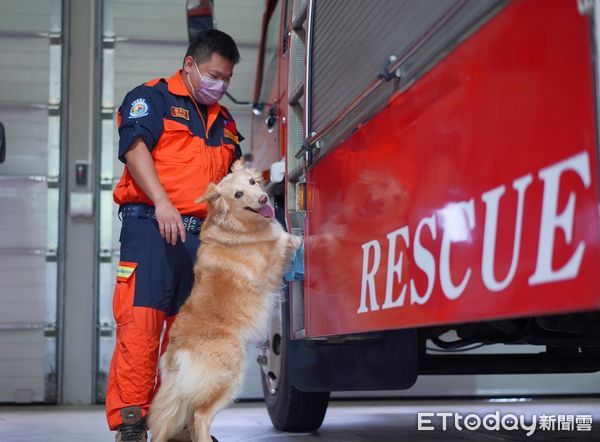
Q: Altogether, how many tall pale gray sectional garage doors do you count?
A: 2